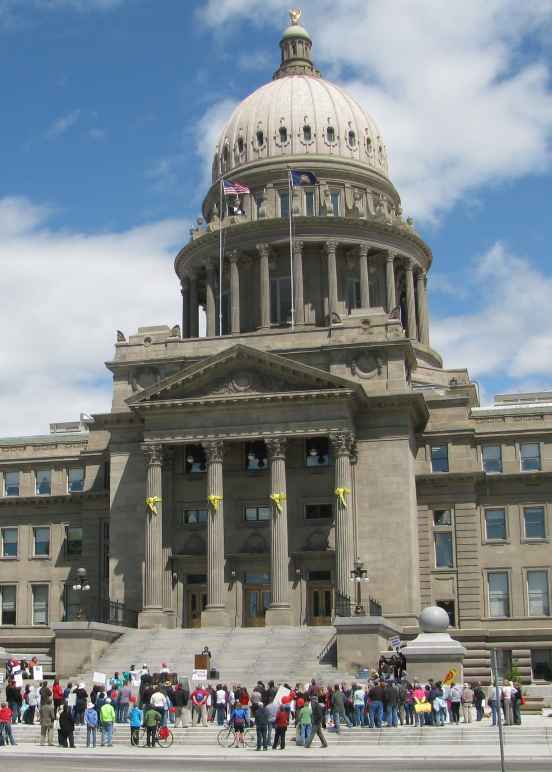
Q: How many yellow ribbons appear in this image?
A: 4